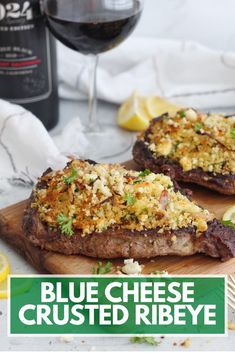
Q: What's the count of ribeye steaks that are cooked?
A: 2